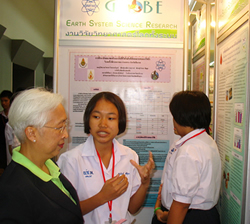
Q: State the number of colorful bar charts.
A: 2